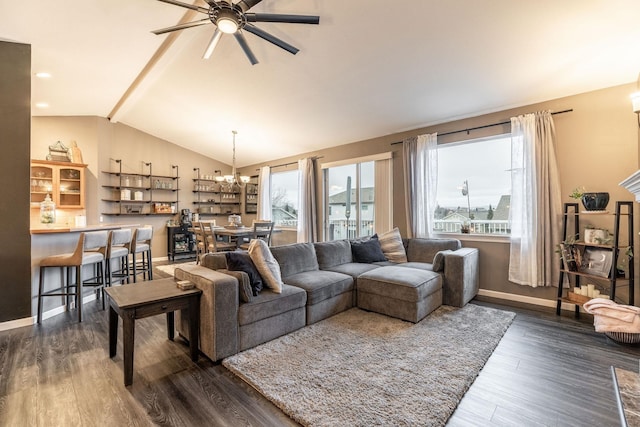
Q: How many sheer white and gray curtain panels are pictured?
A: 4